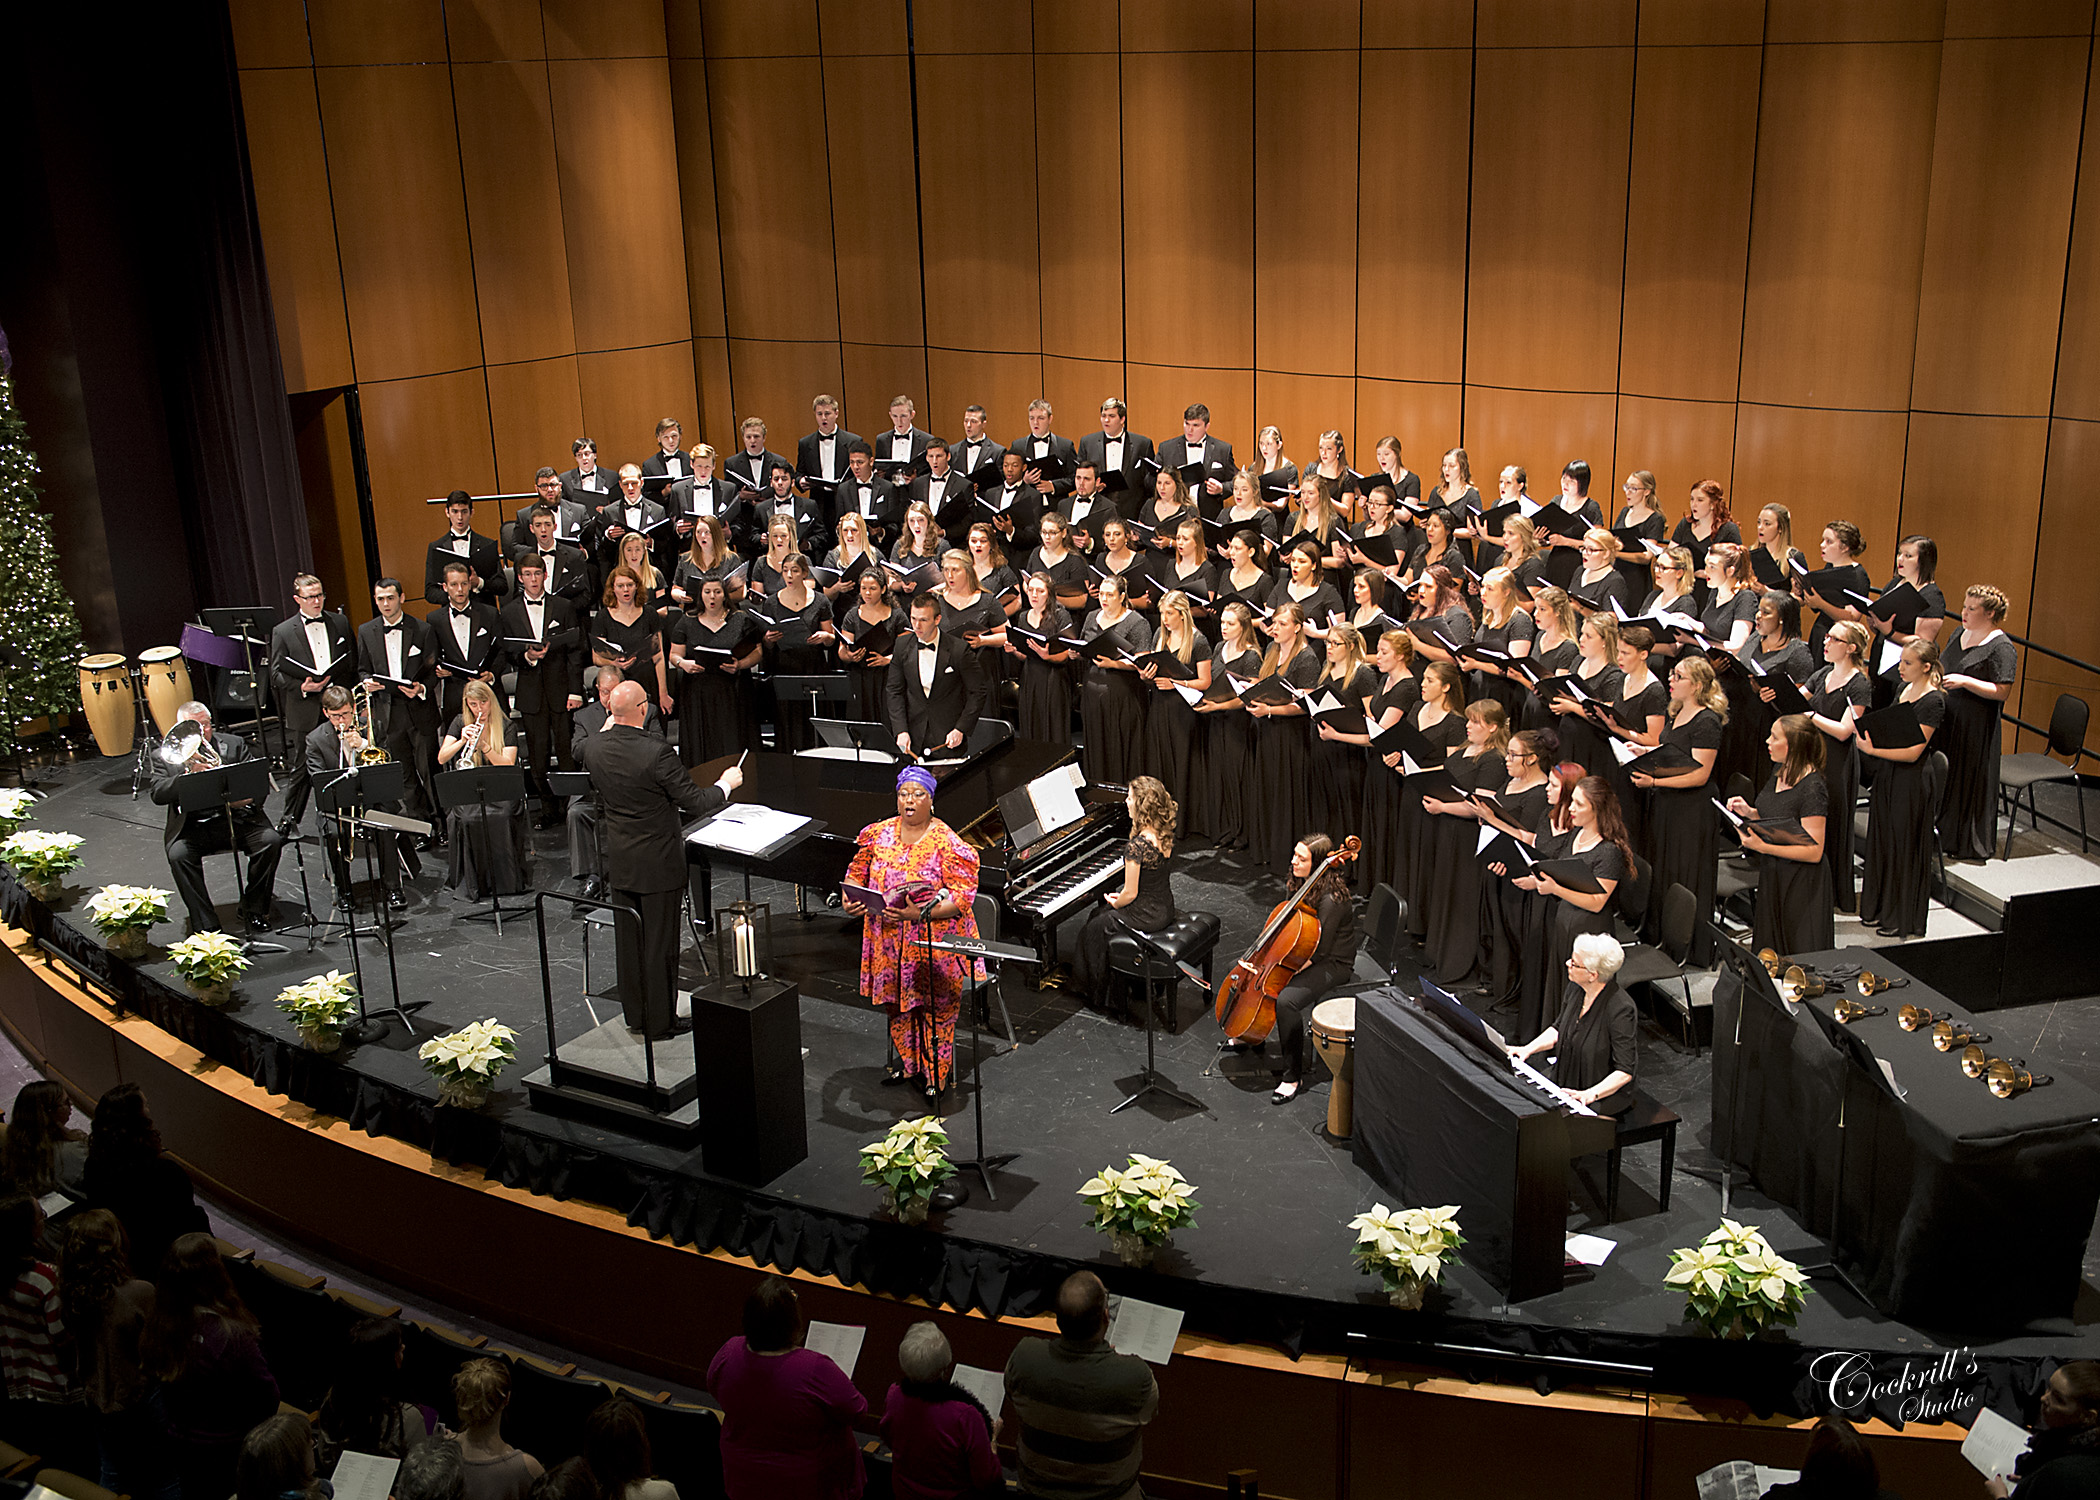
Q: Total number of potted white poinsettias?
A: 10